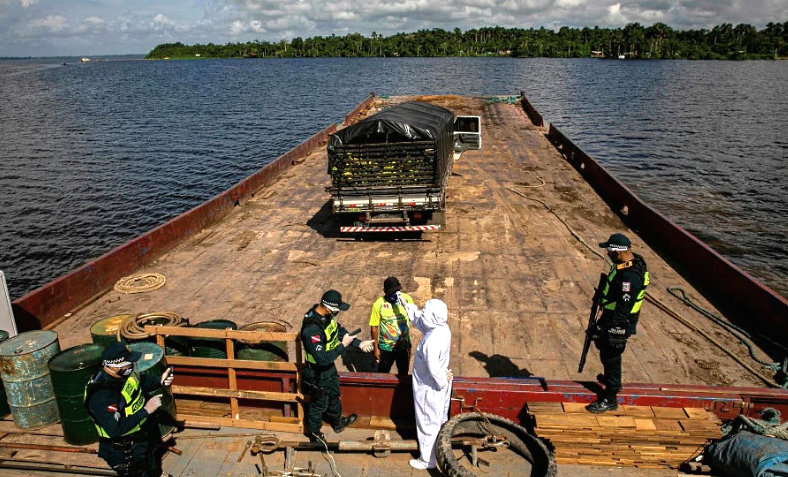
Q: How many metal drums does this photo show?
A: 8